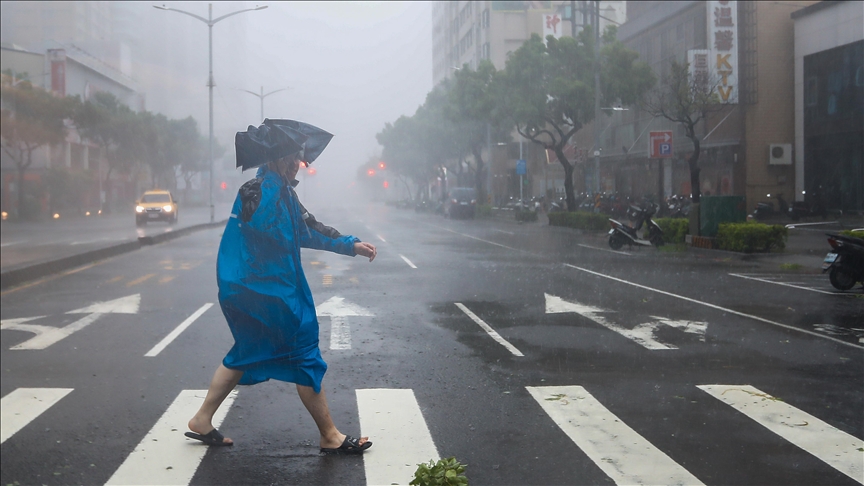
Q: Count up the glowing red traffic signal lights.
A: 6